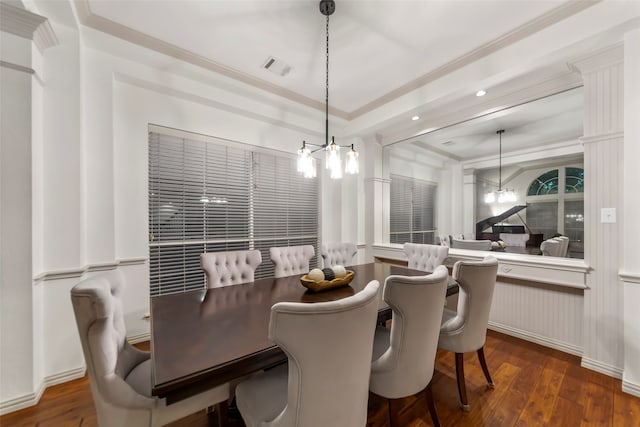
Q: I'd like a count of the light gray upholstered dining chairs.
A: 8